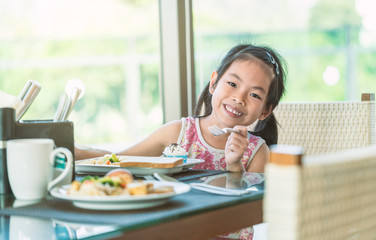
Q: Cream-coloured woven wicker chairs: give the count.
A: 2